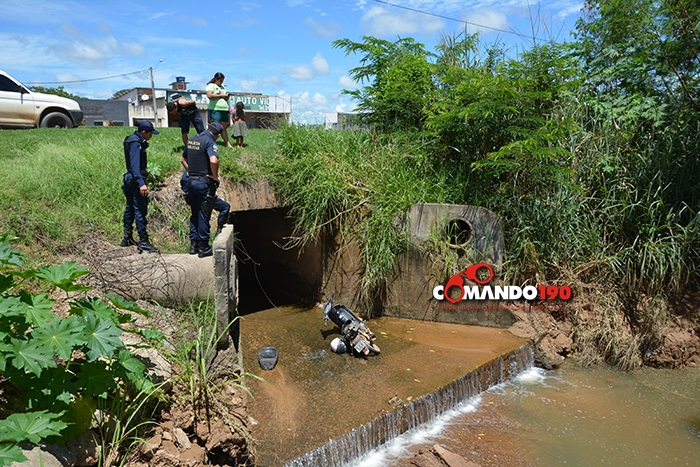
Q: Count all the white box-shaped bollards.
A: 0